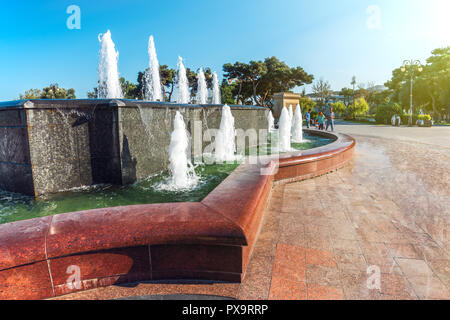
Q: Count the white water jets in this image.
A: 11